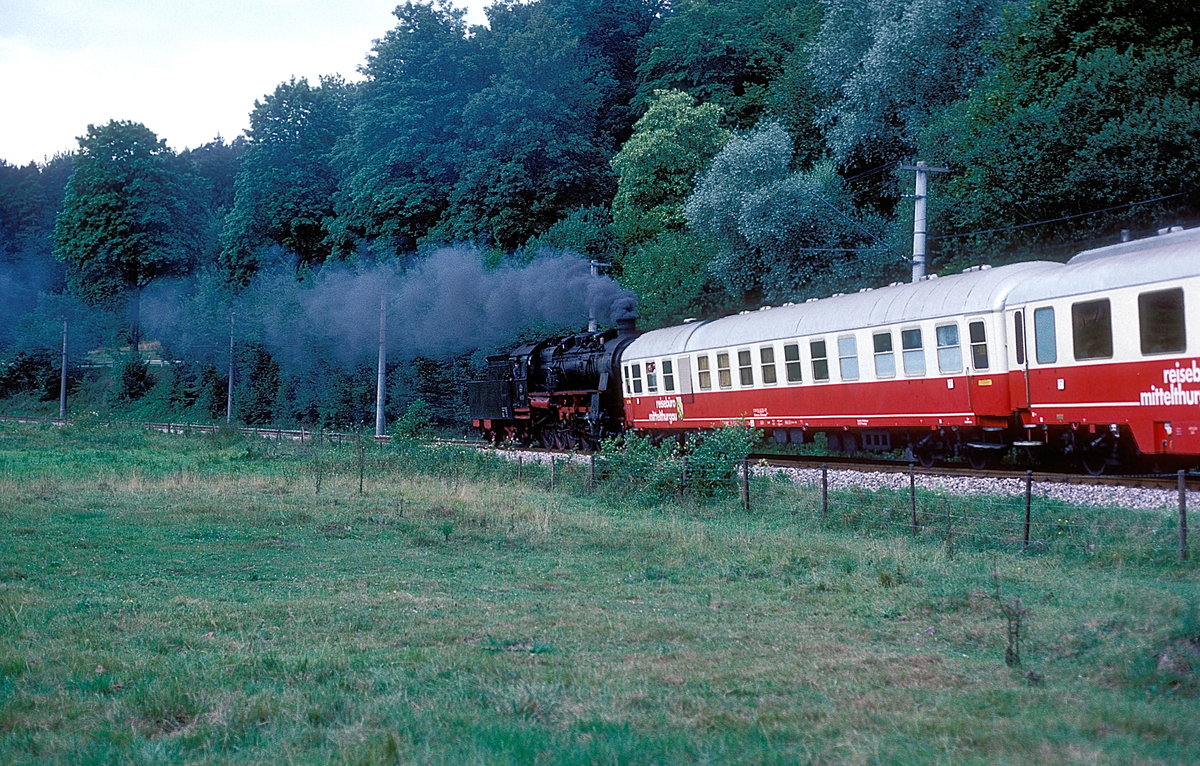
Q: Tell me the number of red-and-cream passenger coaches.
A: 2